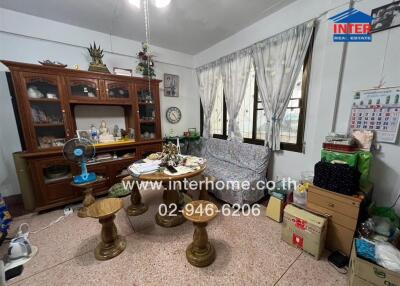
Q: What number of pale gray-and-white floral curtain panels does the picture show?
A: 3